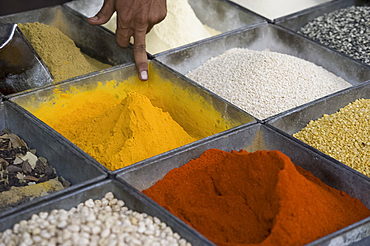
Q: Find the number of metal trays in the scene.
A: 10